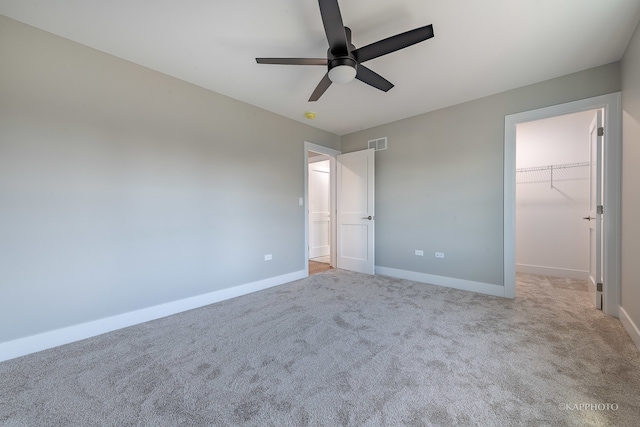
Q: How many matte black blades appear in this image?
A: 5